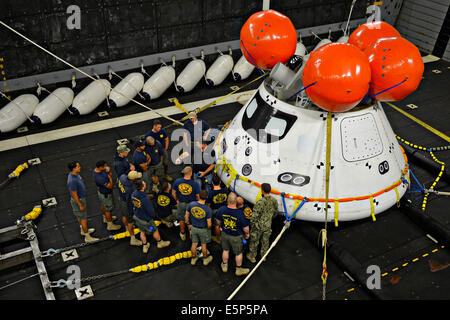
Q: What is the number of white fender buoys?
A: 11